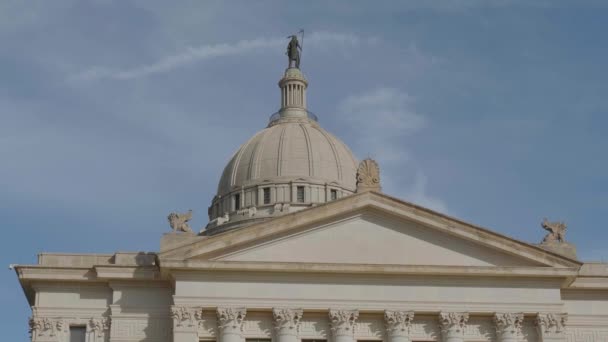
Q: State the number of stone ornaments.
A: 3